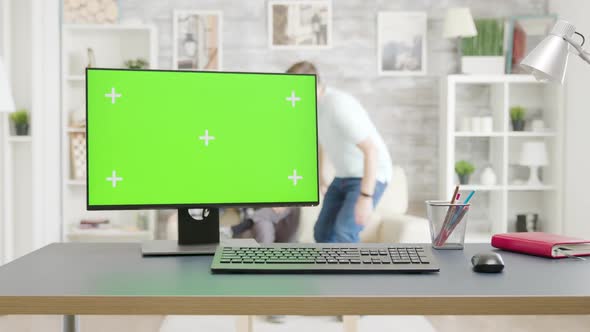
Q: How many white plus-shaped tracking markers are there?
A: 5